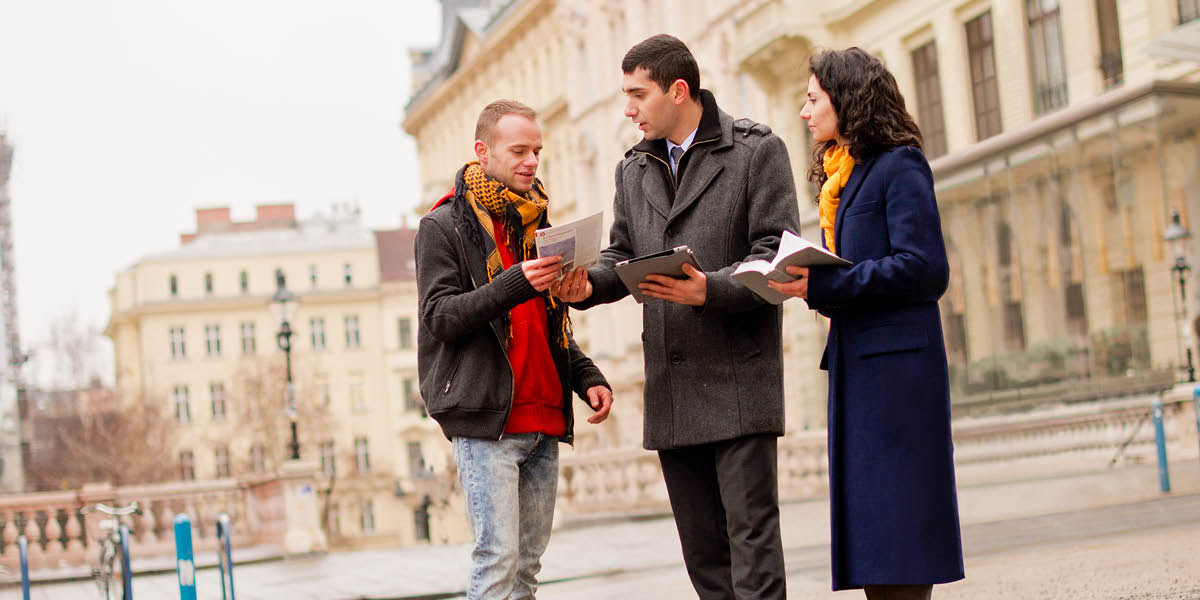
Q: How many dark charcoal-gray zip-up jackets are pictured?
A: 1